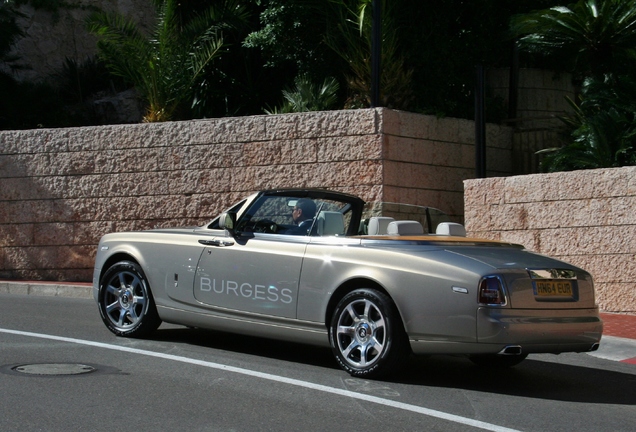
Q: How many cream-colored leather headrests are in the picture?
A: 4